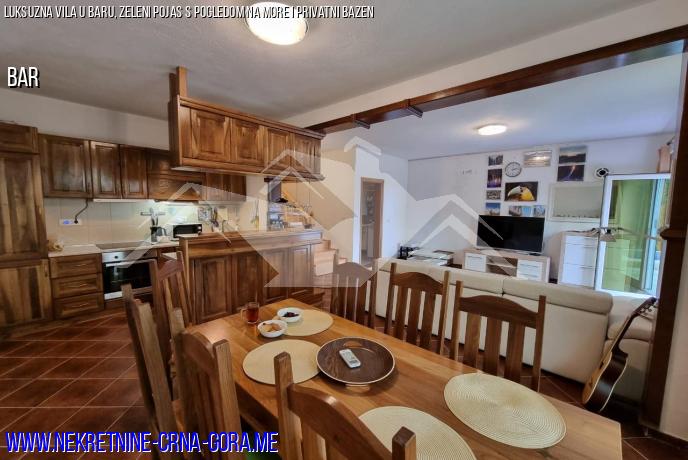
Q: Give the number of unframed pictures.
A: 11